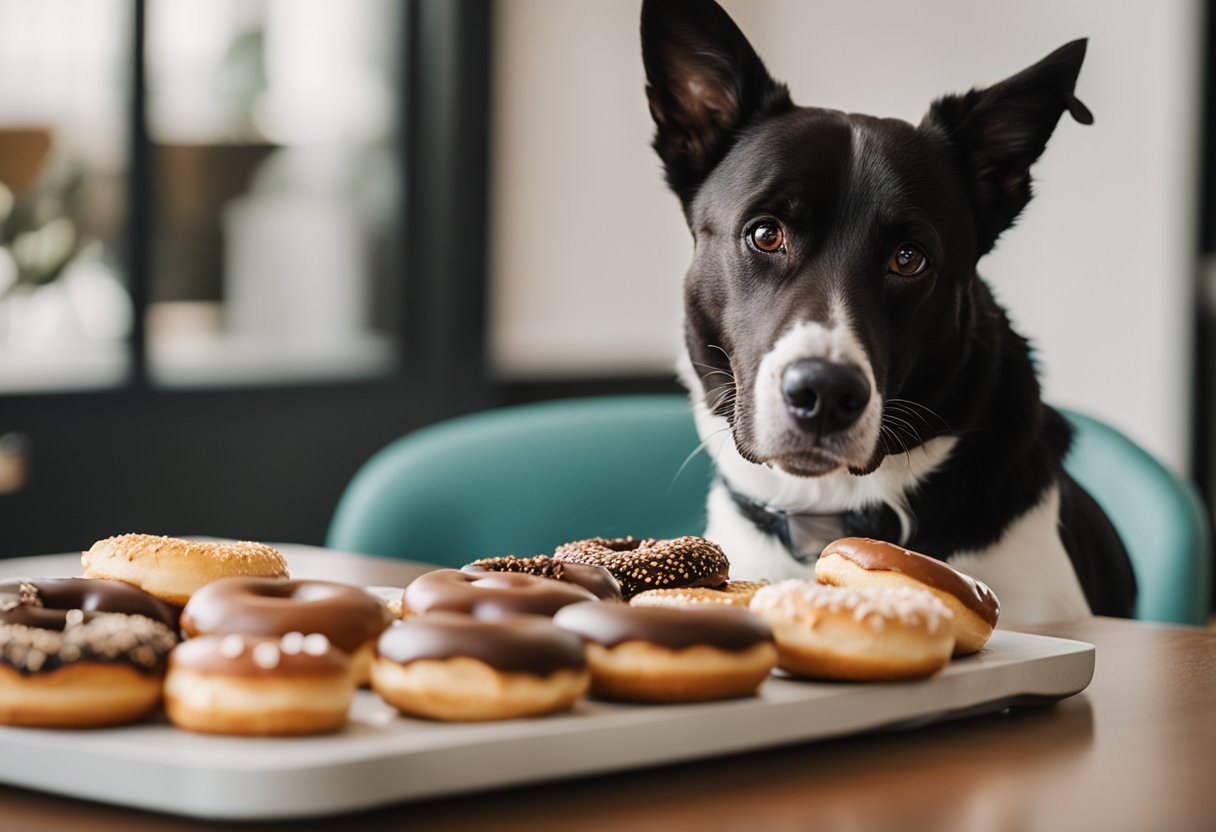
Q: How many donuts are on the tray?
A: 13